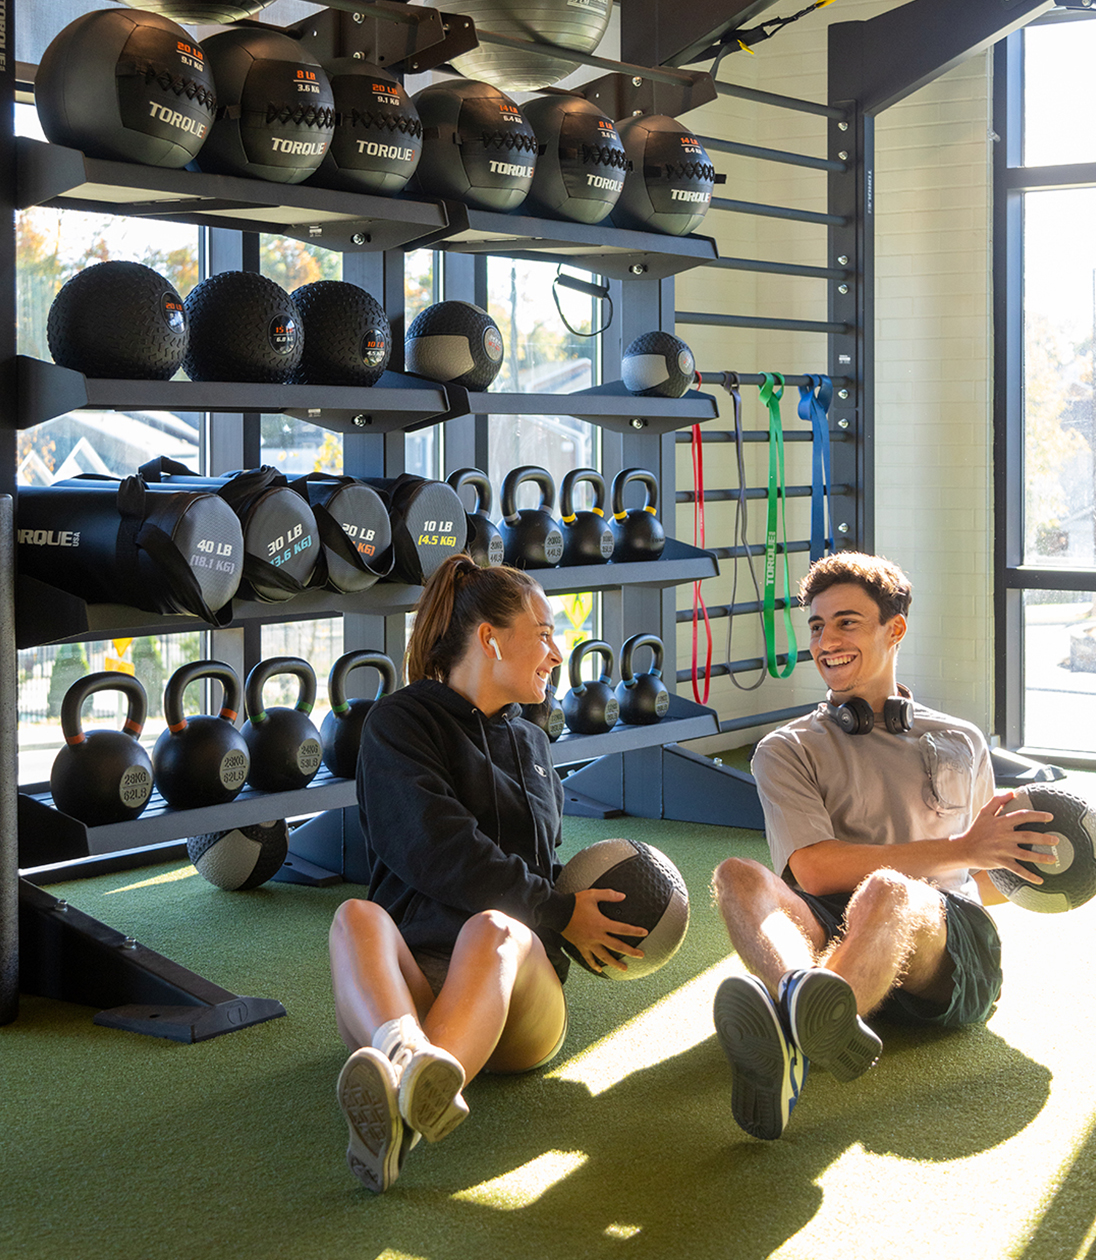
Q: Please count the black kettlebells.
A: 11